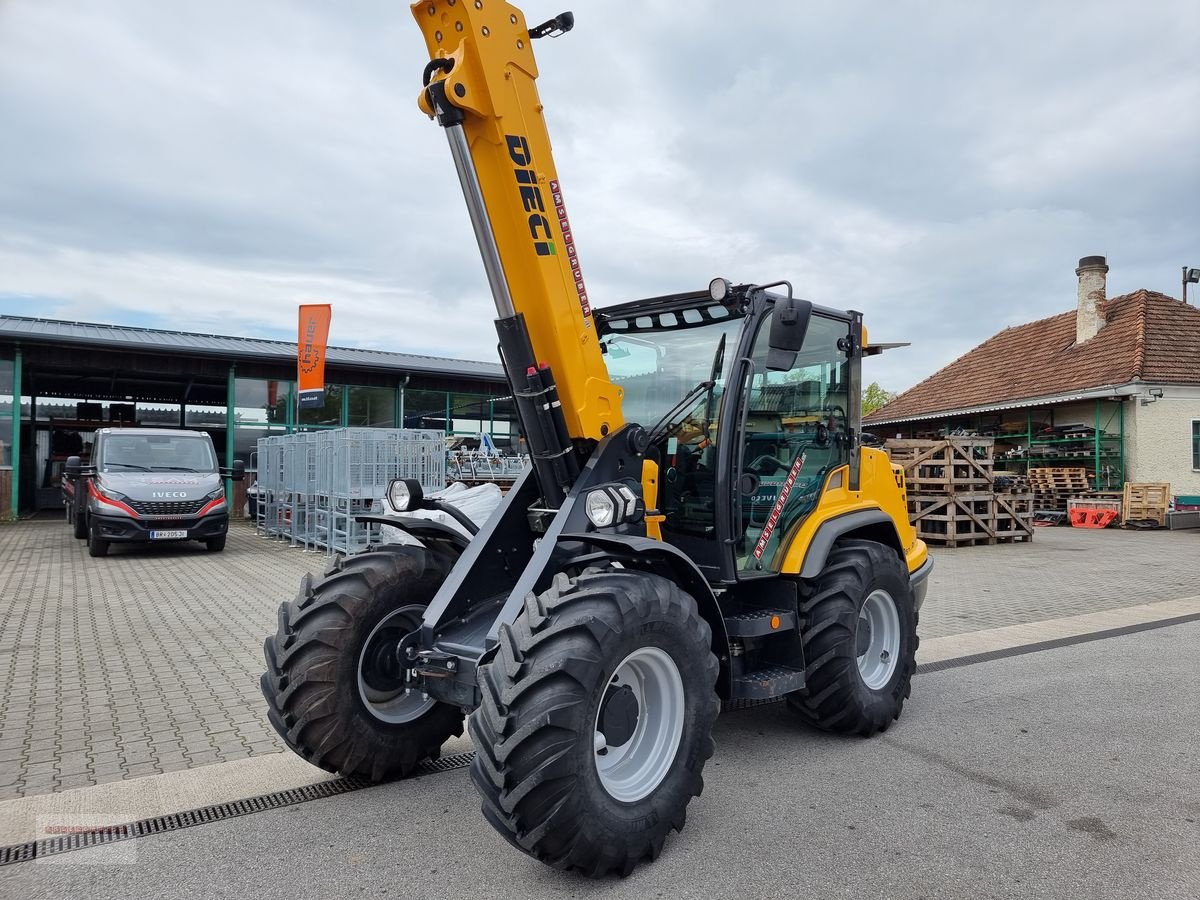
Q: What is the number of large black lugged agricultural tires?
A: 3